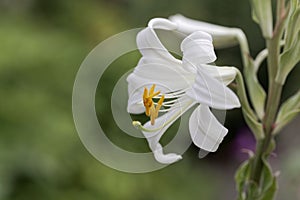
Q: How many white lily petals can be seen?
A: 6